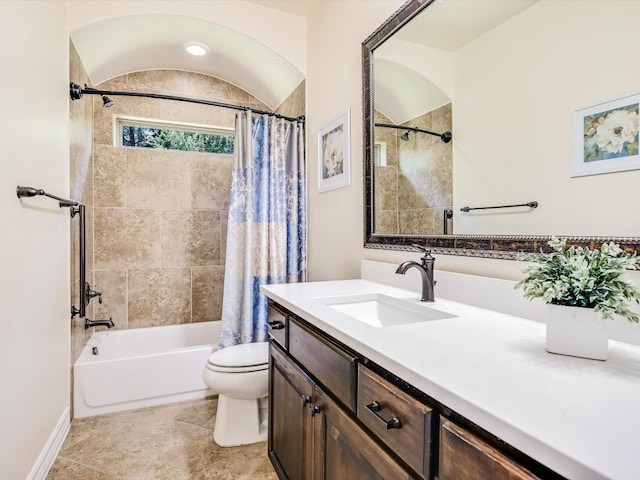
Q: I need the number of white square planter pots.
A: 1